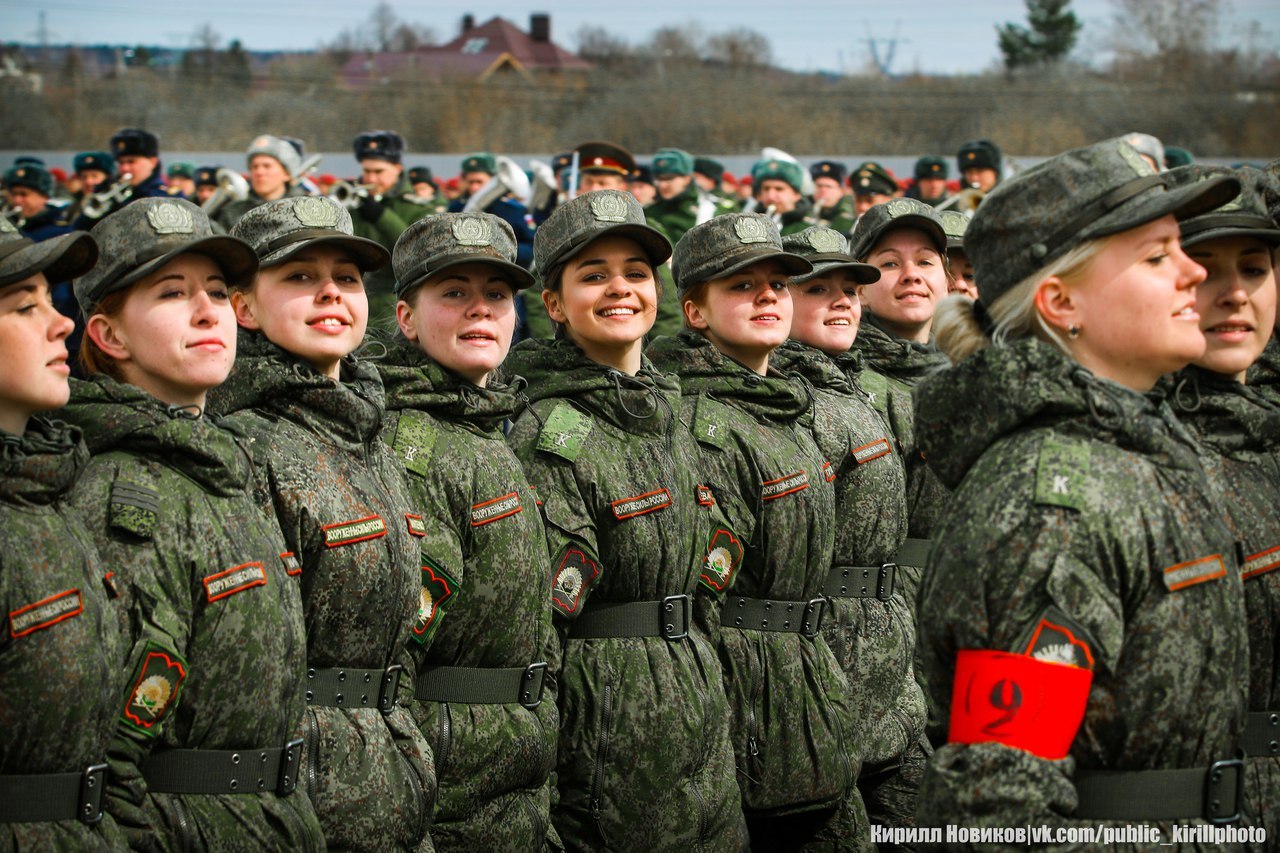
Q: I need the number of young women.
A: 11